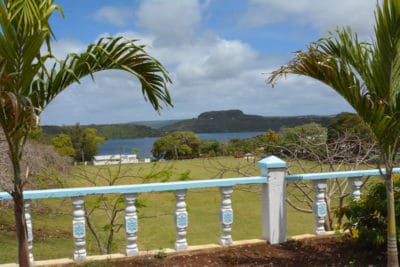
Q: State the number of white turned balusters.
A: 7